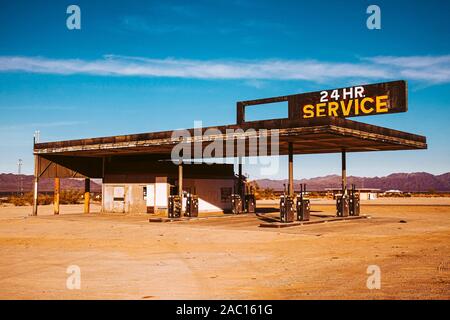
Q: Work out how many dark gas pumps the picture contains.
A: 8